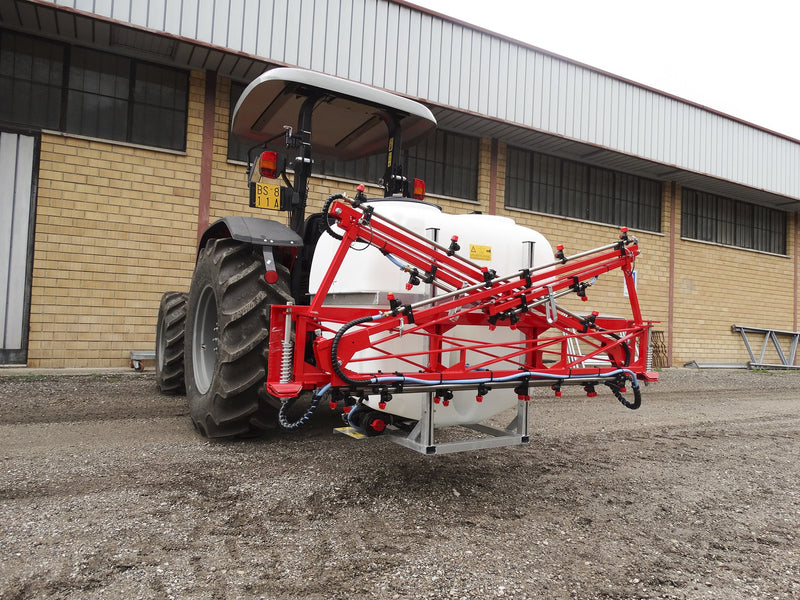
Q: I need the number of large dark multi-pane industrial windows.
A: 4